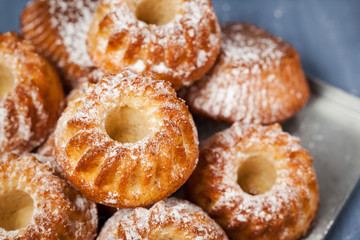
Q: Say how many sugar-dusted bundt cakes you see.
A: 8